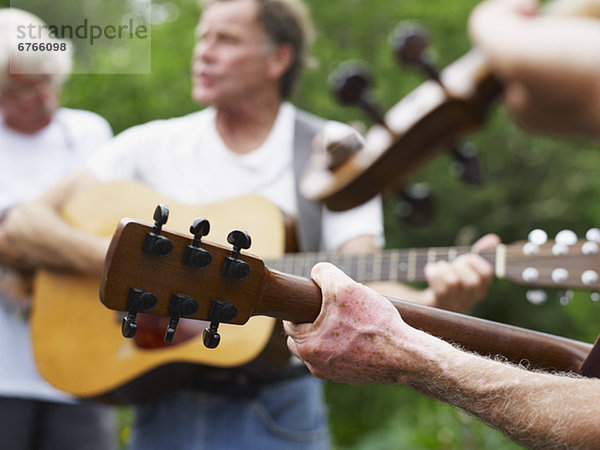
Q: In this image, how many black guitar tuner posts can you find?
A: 6